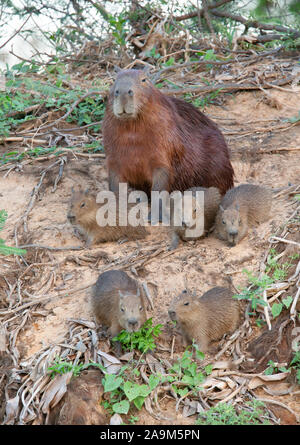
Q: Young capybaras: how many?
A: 5